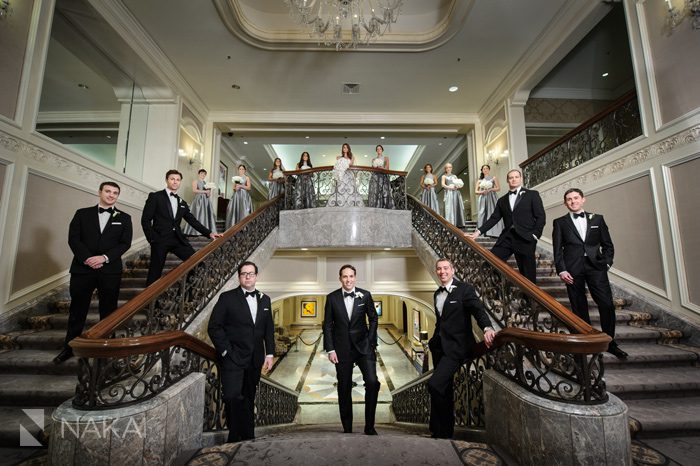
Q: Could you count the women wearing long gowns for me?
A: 9